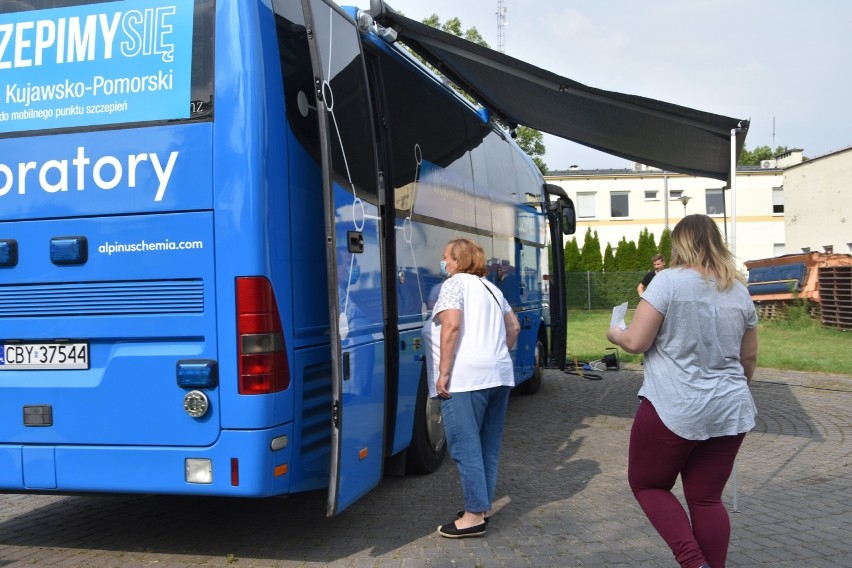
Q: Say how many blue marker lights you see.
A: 3